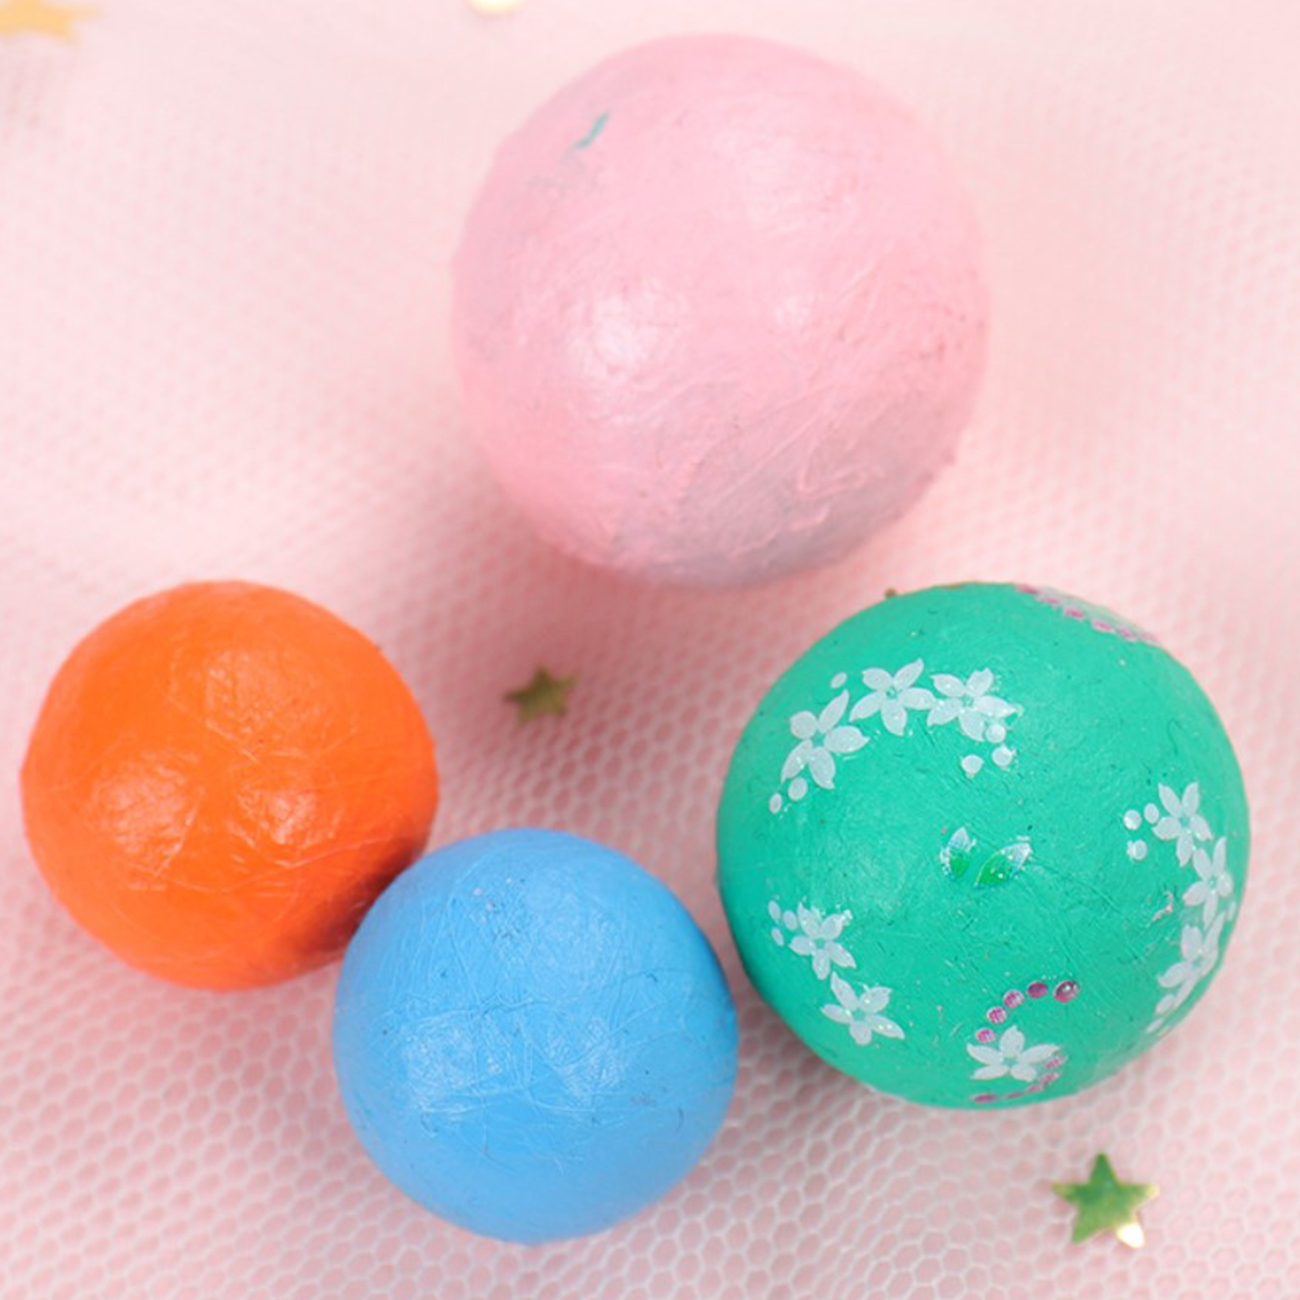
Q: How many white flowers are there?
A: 9